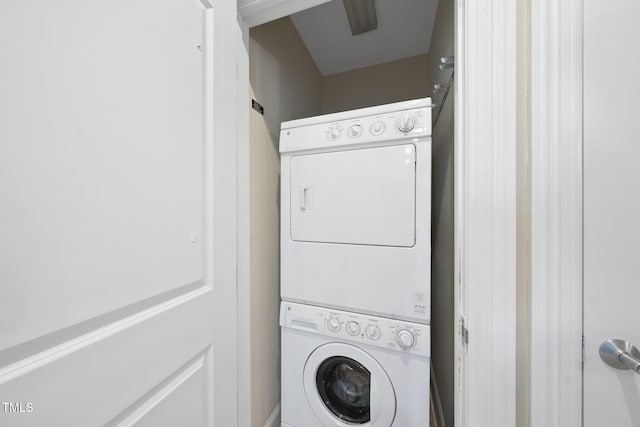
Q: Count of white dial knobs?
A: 8